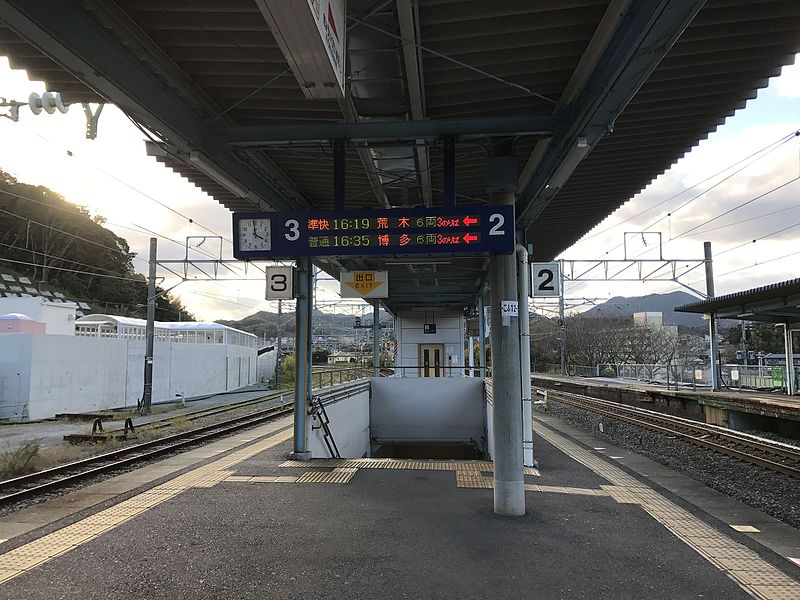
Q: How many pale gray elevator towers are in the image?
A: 1